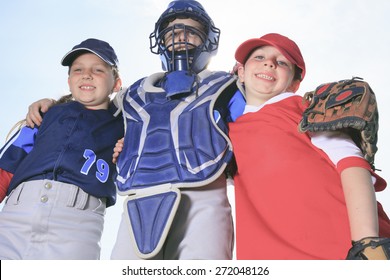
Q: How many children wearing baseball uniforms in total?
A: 3